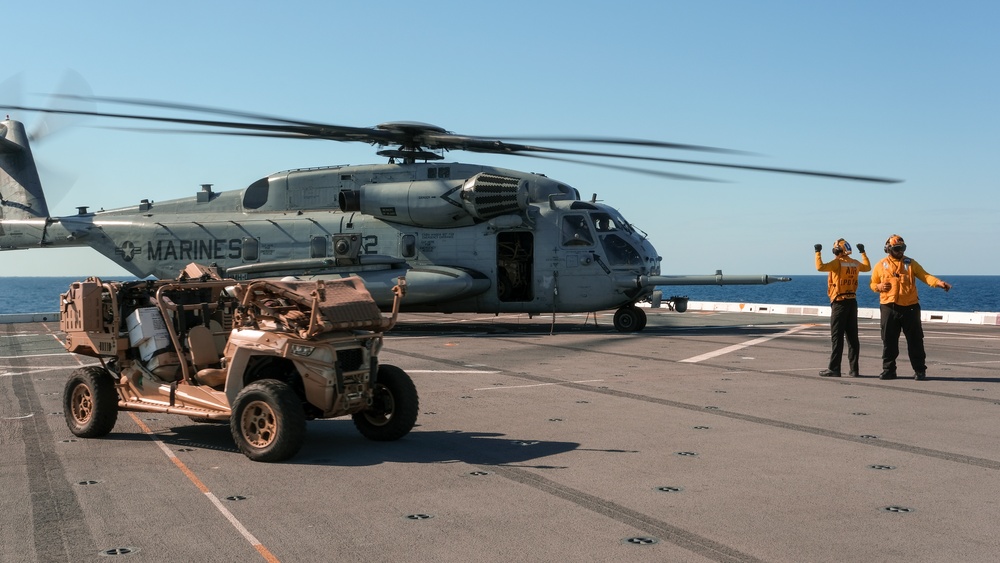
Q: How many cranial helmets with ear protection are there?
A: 2